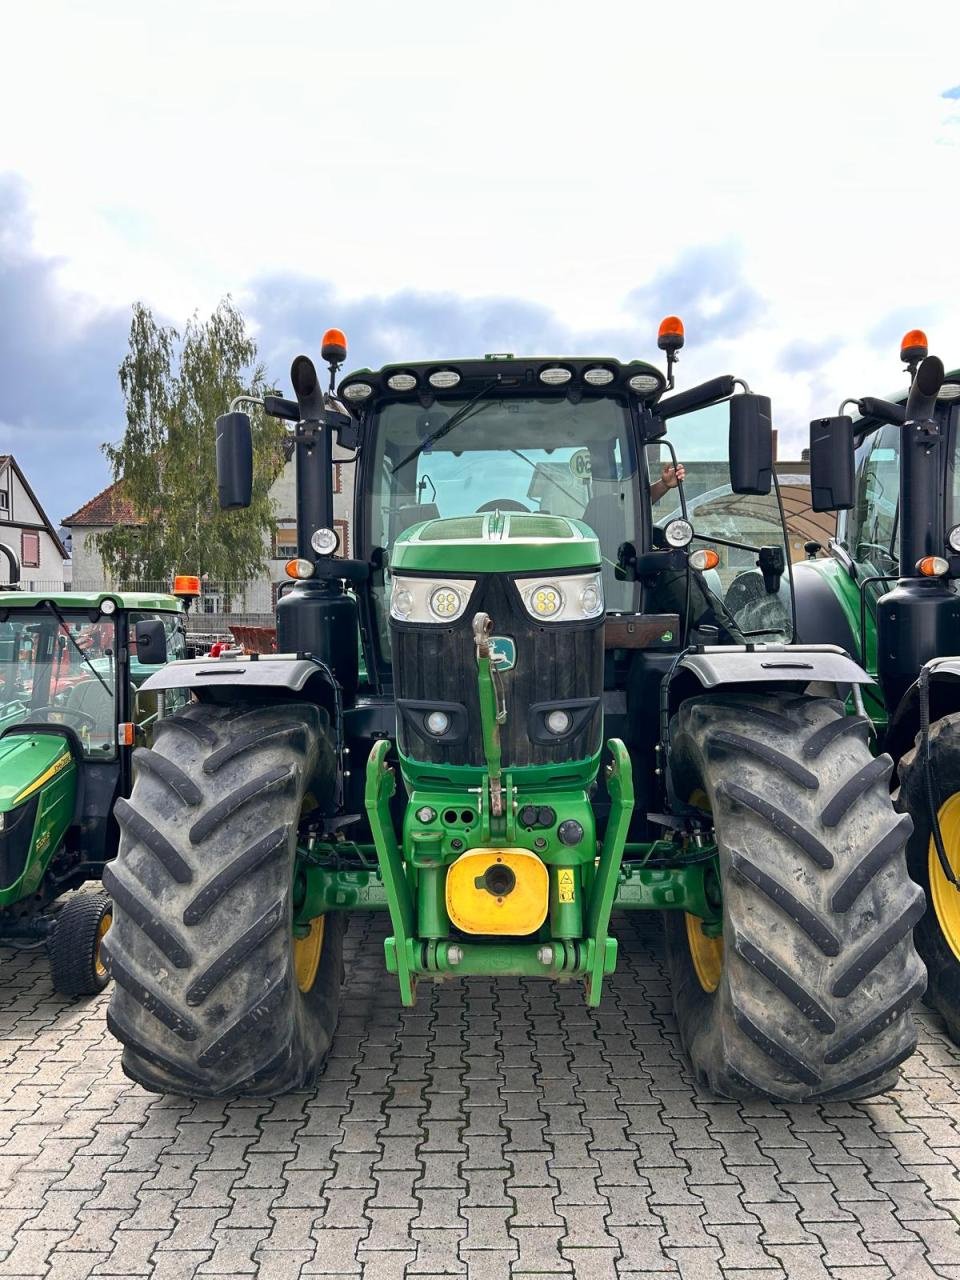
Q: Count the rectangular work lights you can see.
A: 0